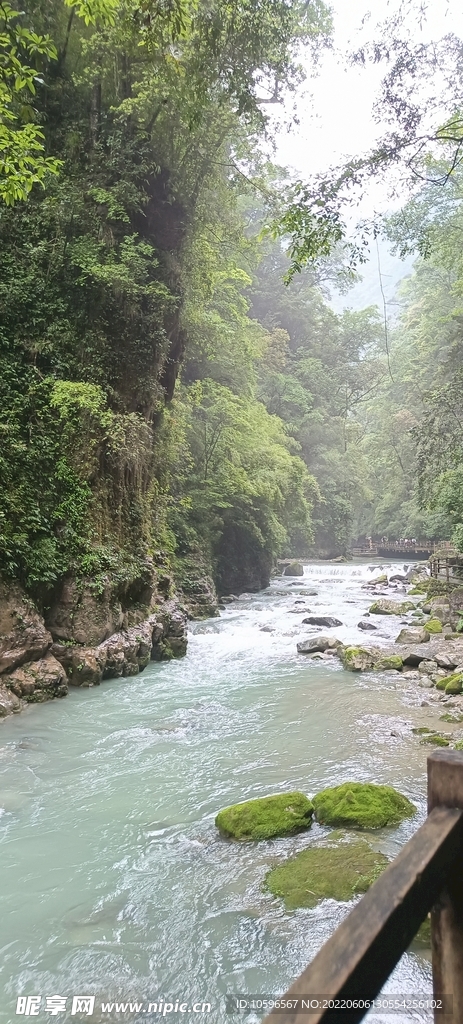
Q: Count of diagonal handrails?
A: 1